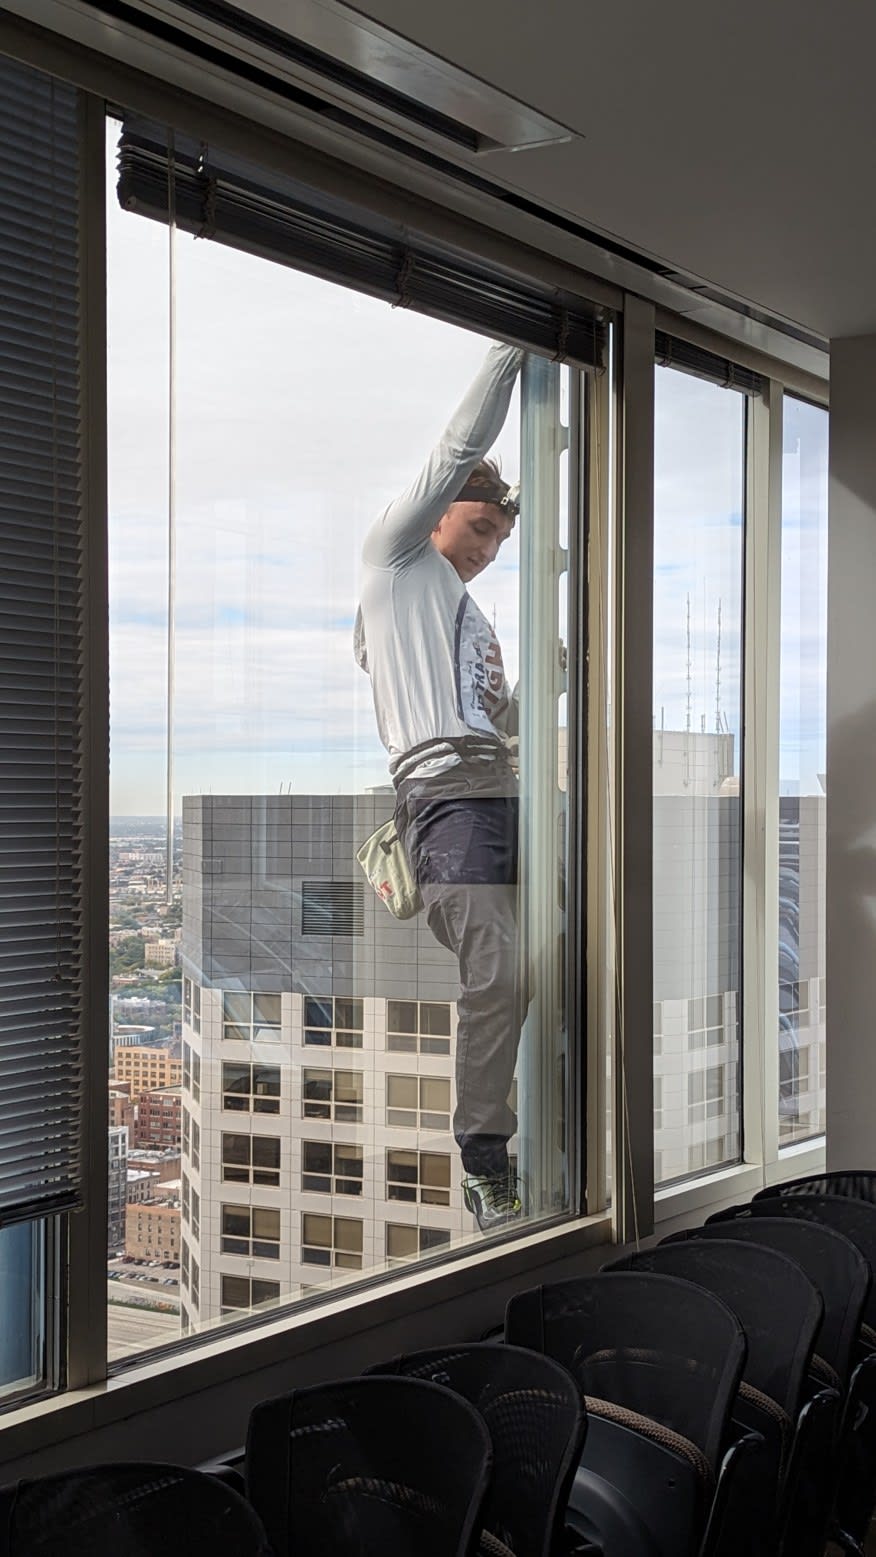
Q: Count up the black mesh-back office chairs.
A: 8